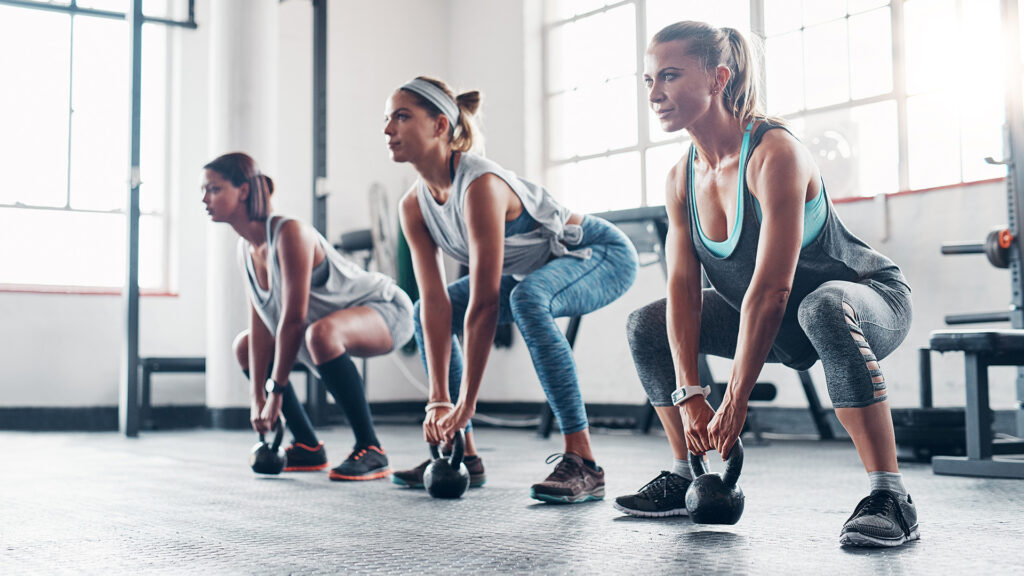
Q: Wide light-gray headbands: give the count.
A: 1